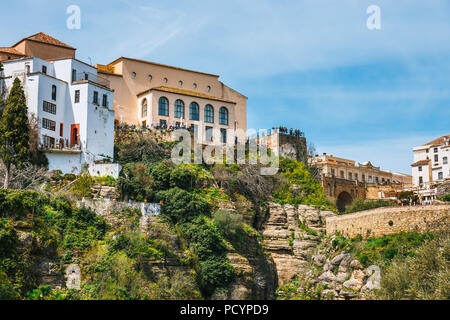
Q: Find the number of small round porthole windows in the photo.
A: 6